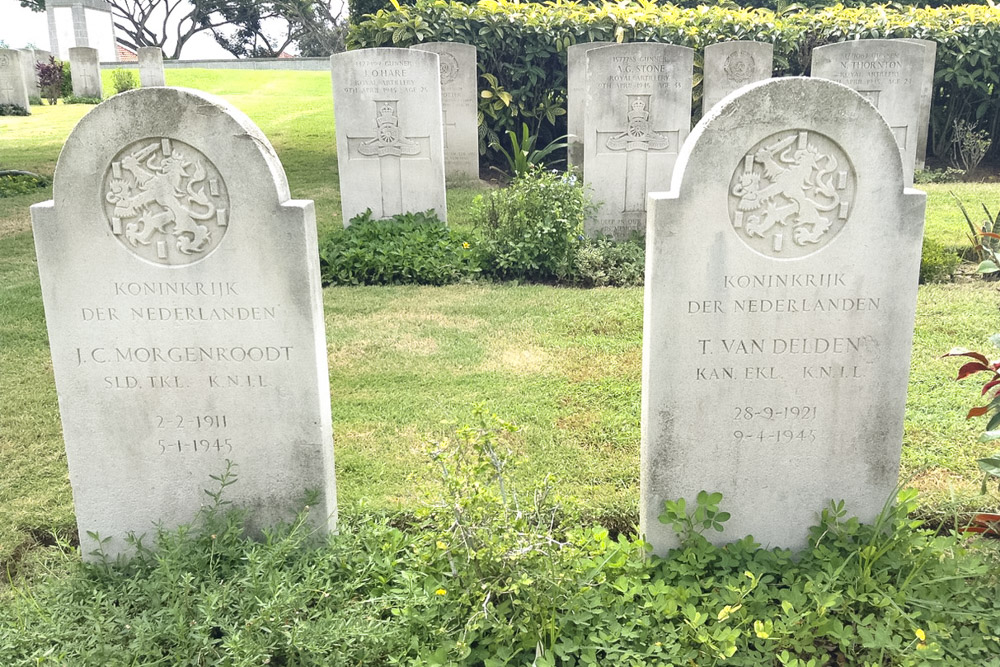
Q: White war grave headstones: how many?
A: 14